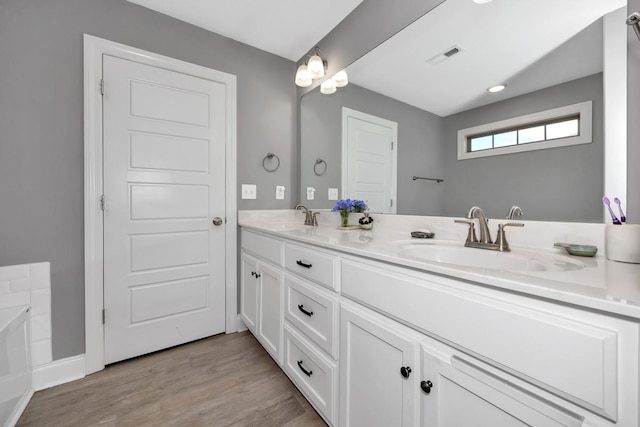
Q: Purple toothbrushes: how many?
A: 2